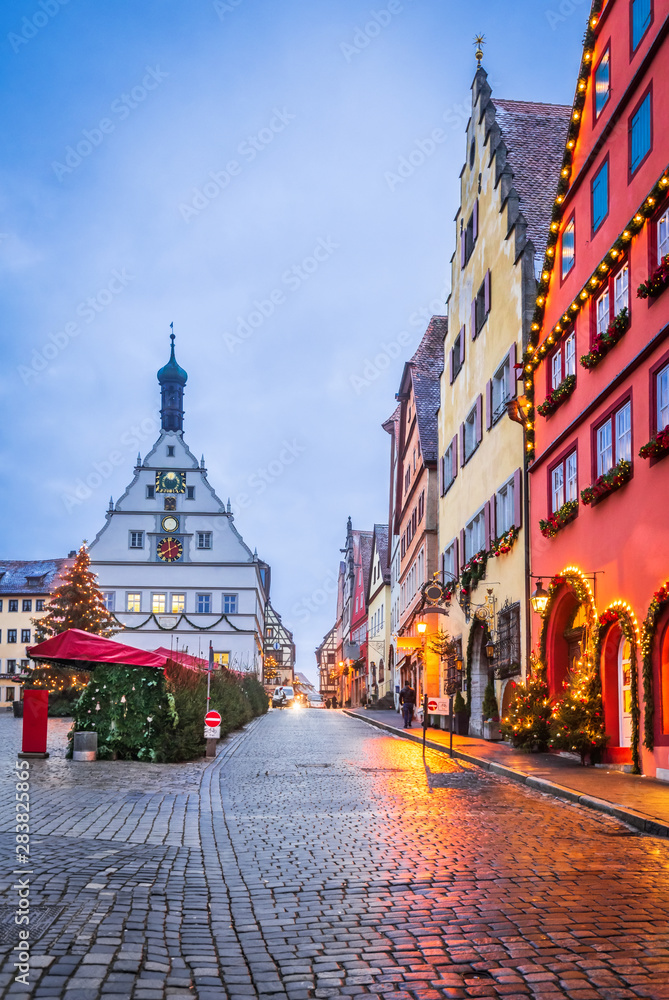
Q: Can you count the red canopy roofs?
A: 2